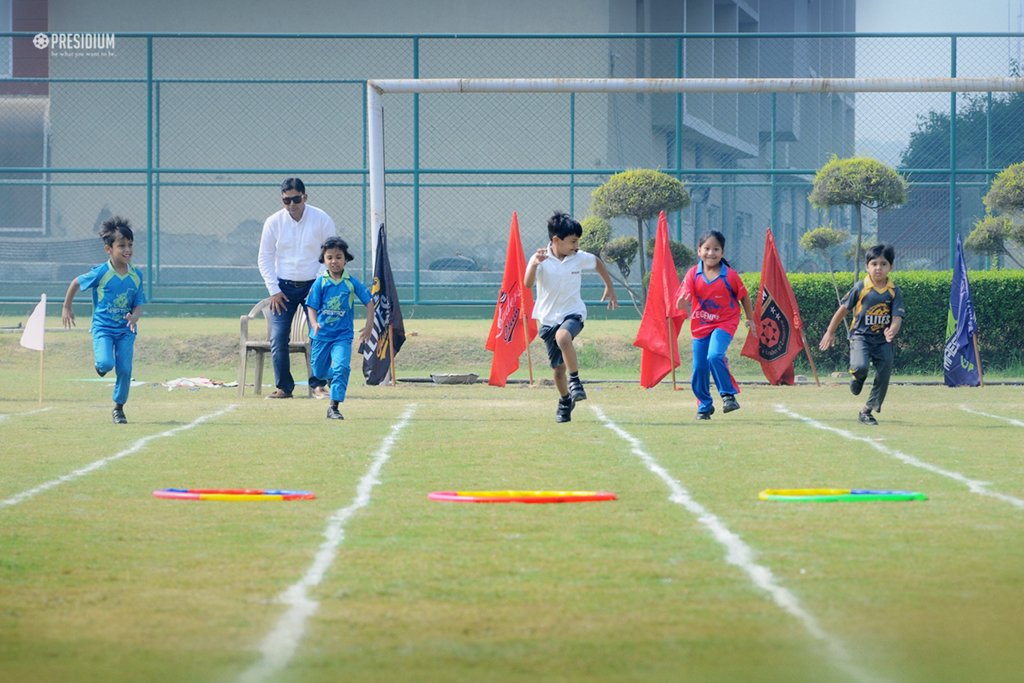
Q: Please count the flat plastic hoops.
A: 3